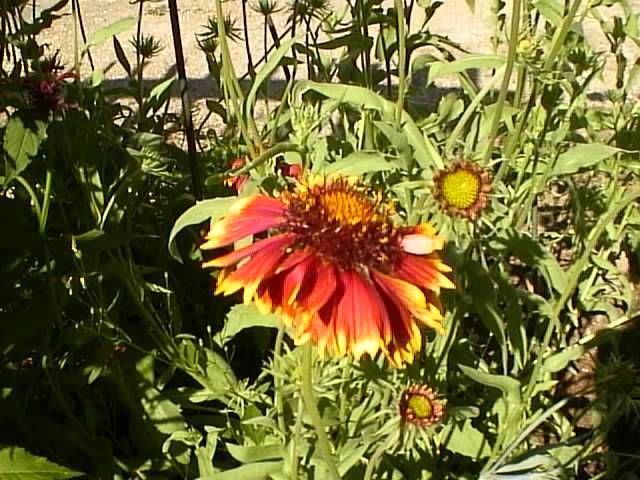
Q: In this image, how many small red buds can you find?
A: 2